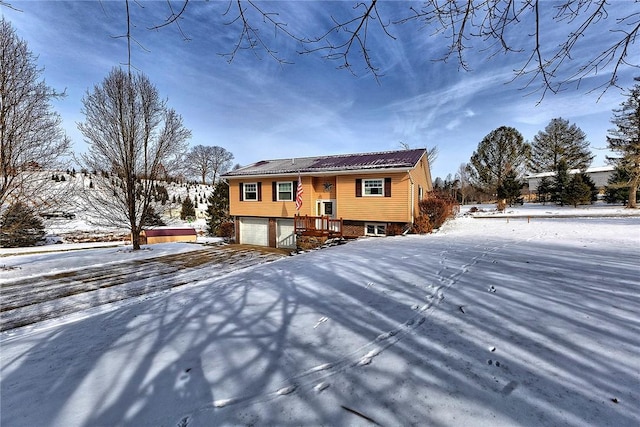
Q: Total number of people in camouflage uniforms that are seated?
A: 0